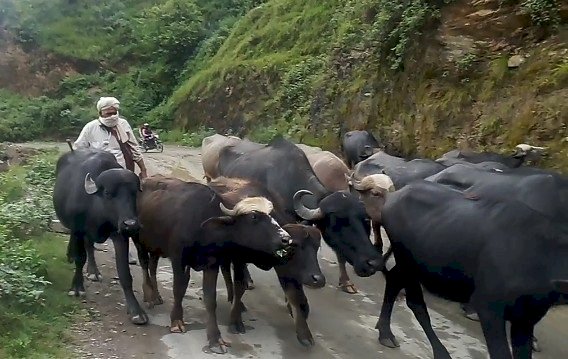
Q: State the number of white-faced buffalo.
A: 2